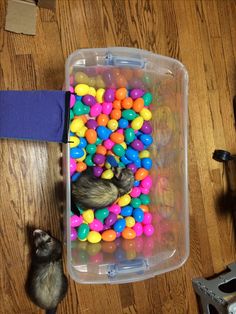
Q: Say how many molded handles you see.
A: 2